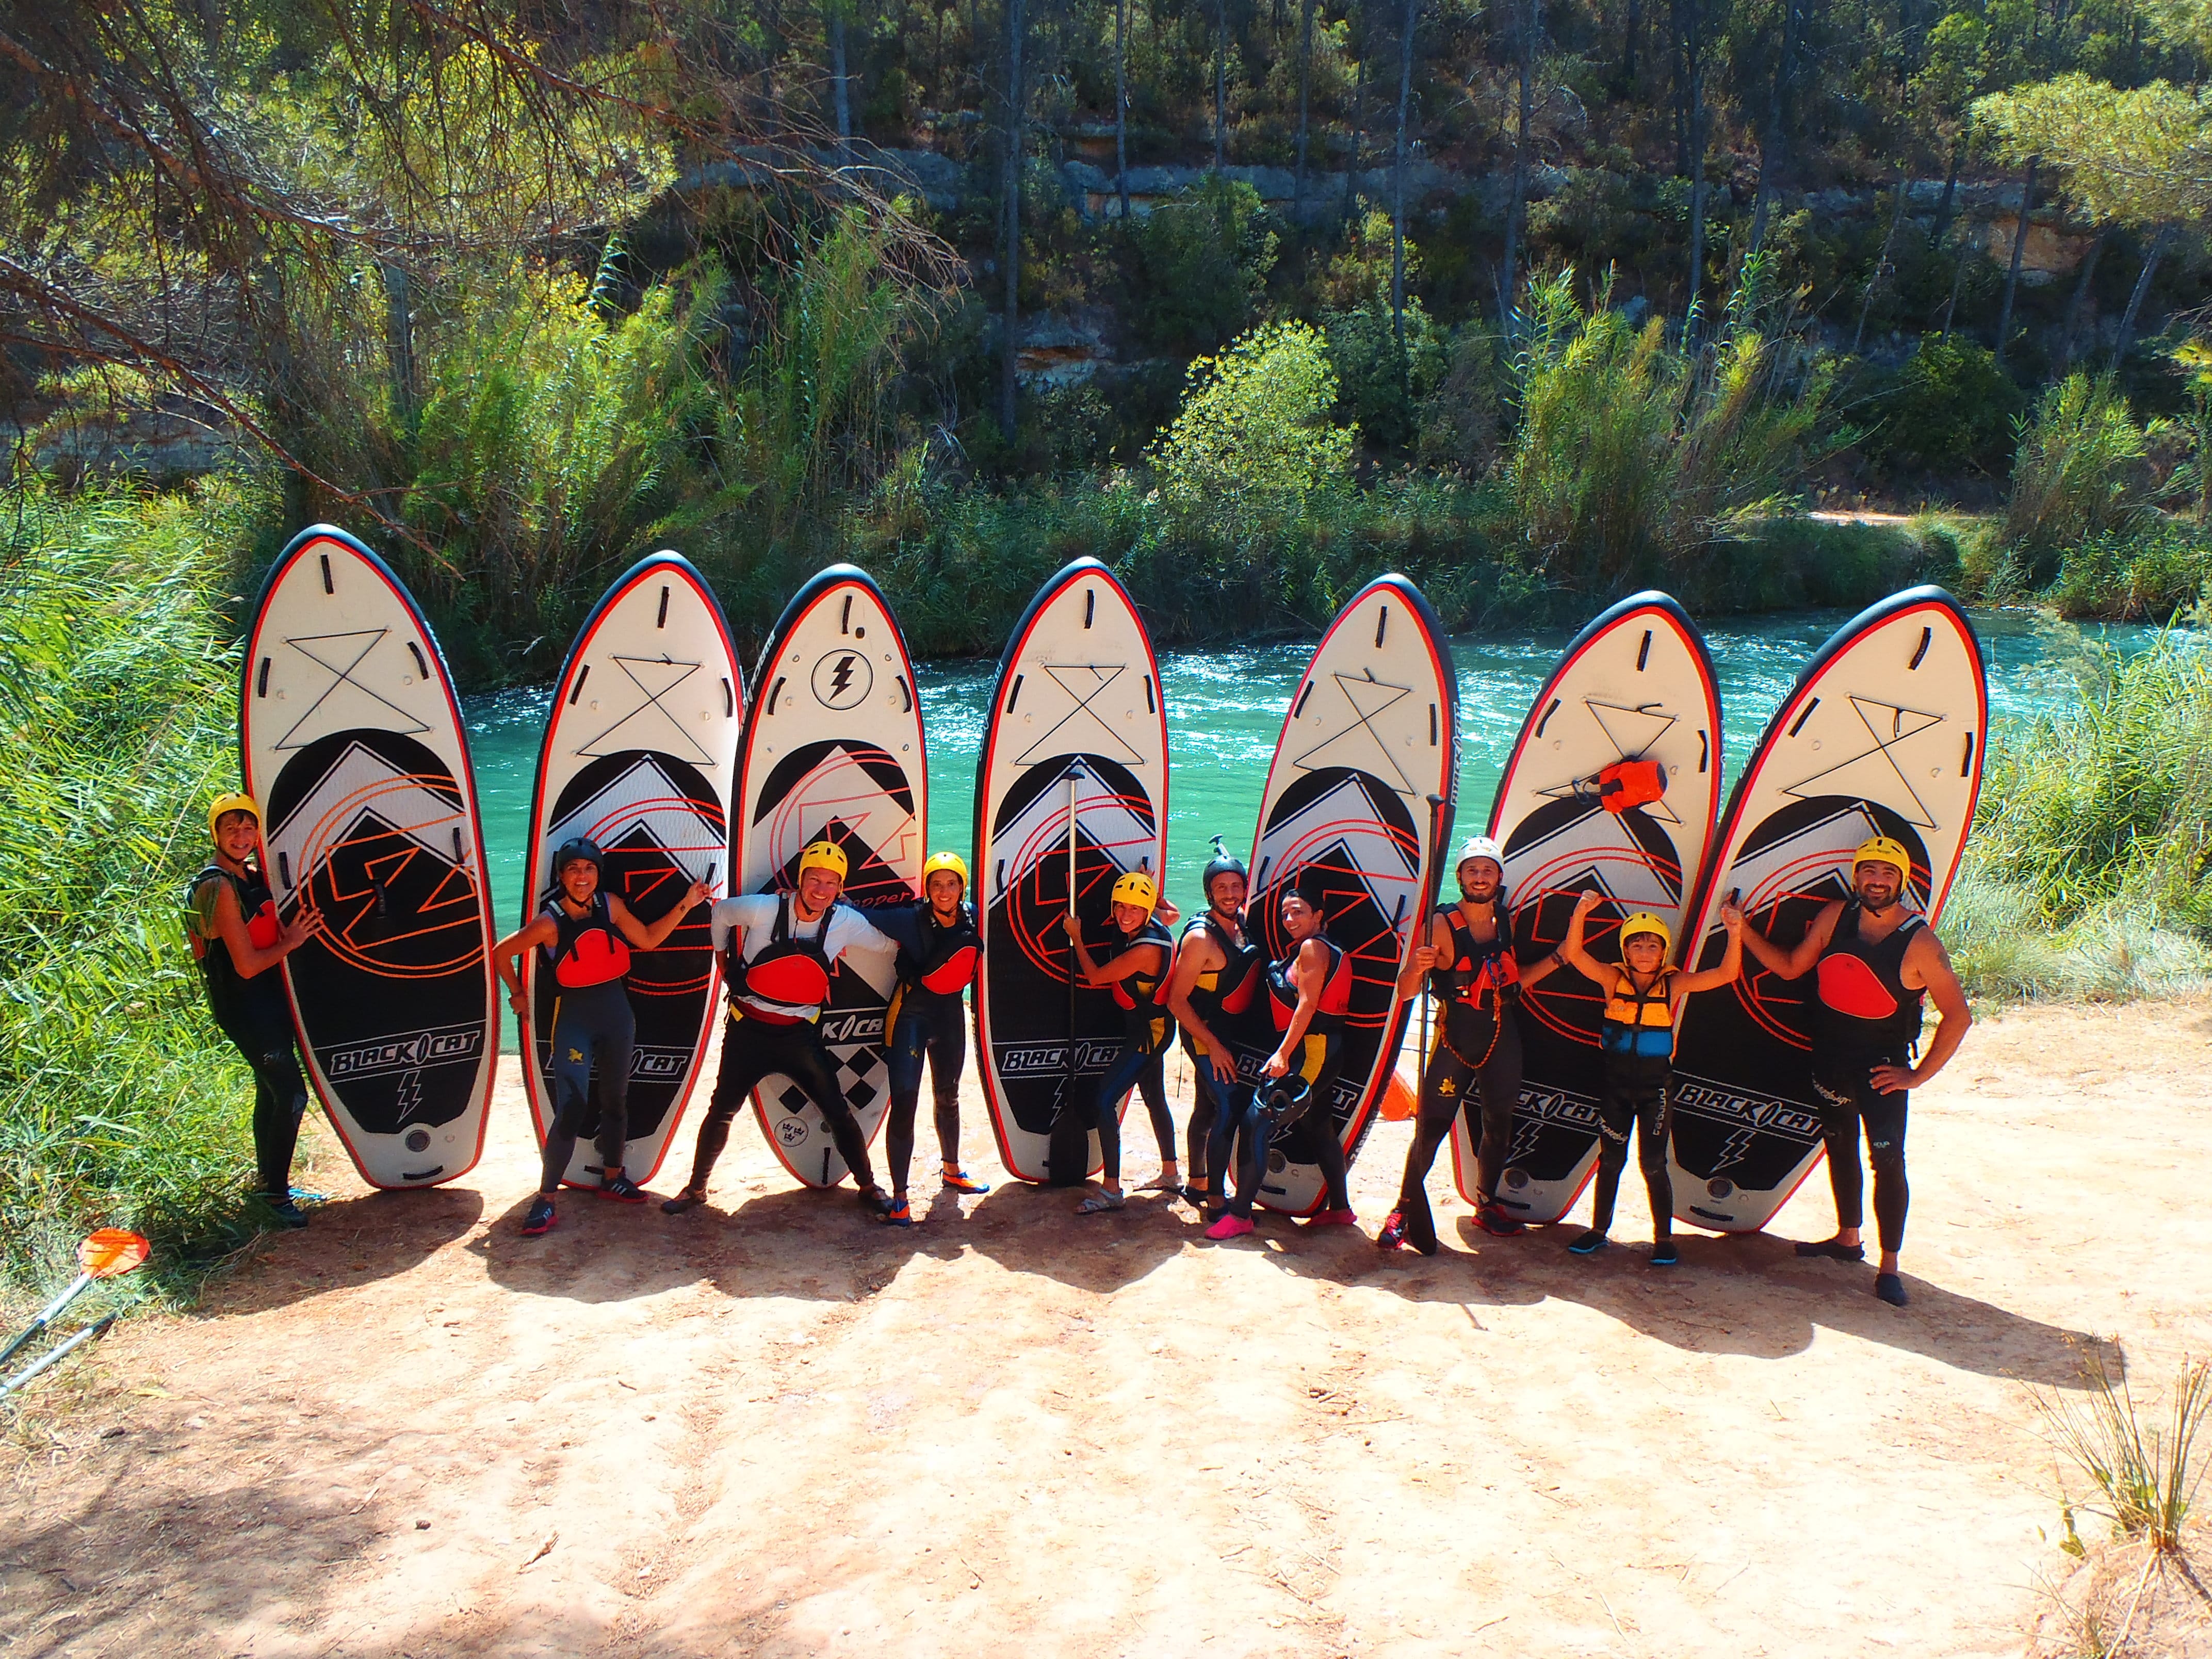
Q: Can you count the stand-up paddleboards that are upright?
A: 7